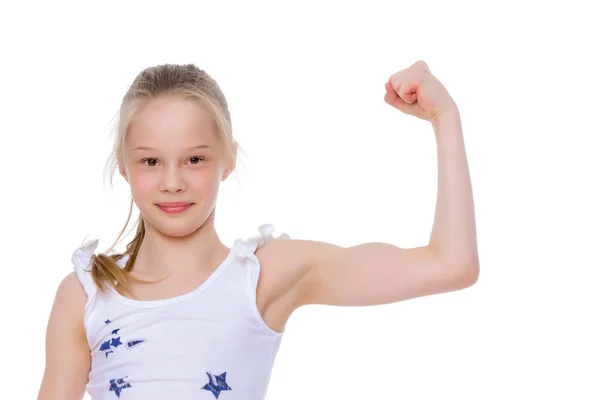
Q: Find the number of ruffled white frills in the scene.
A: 2